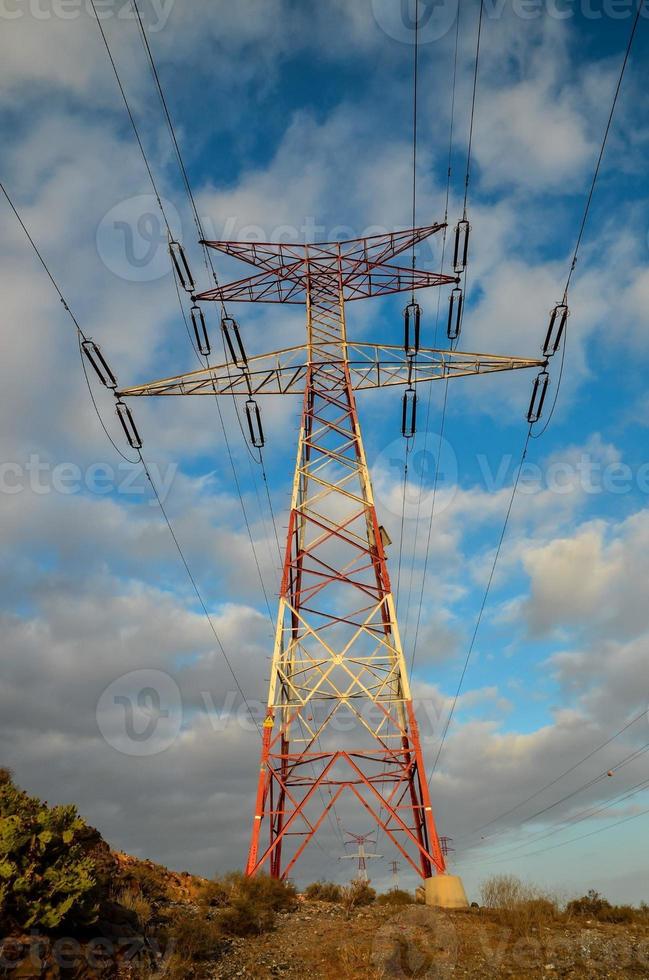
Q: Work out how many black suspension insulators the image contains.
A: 12